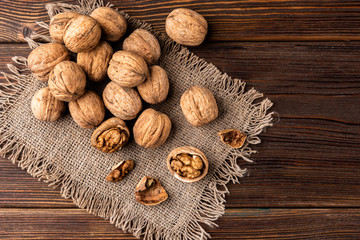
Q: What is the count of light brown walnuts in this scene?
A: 15